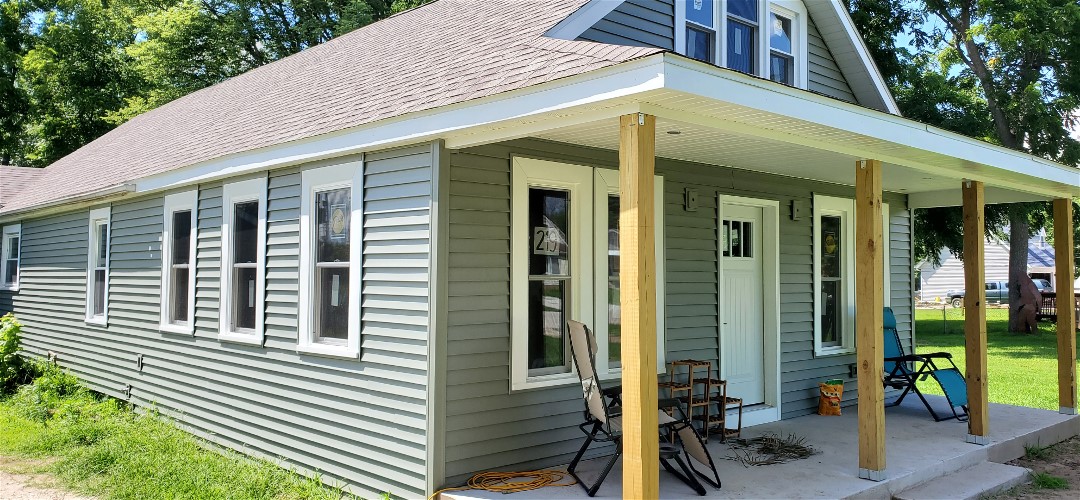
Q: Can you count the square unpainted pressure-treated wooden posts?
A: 4